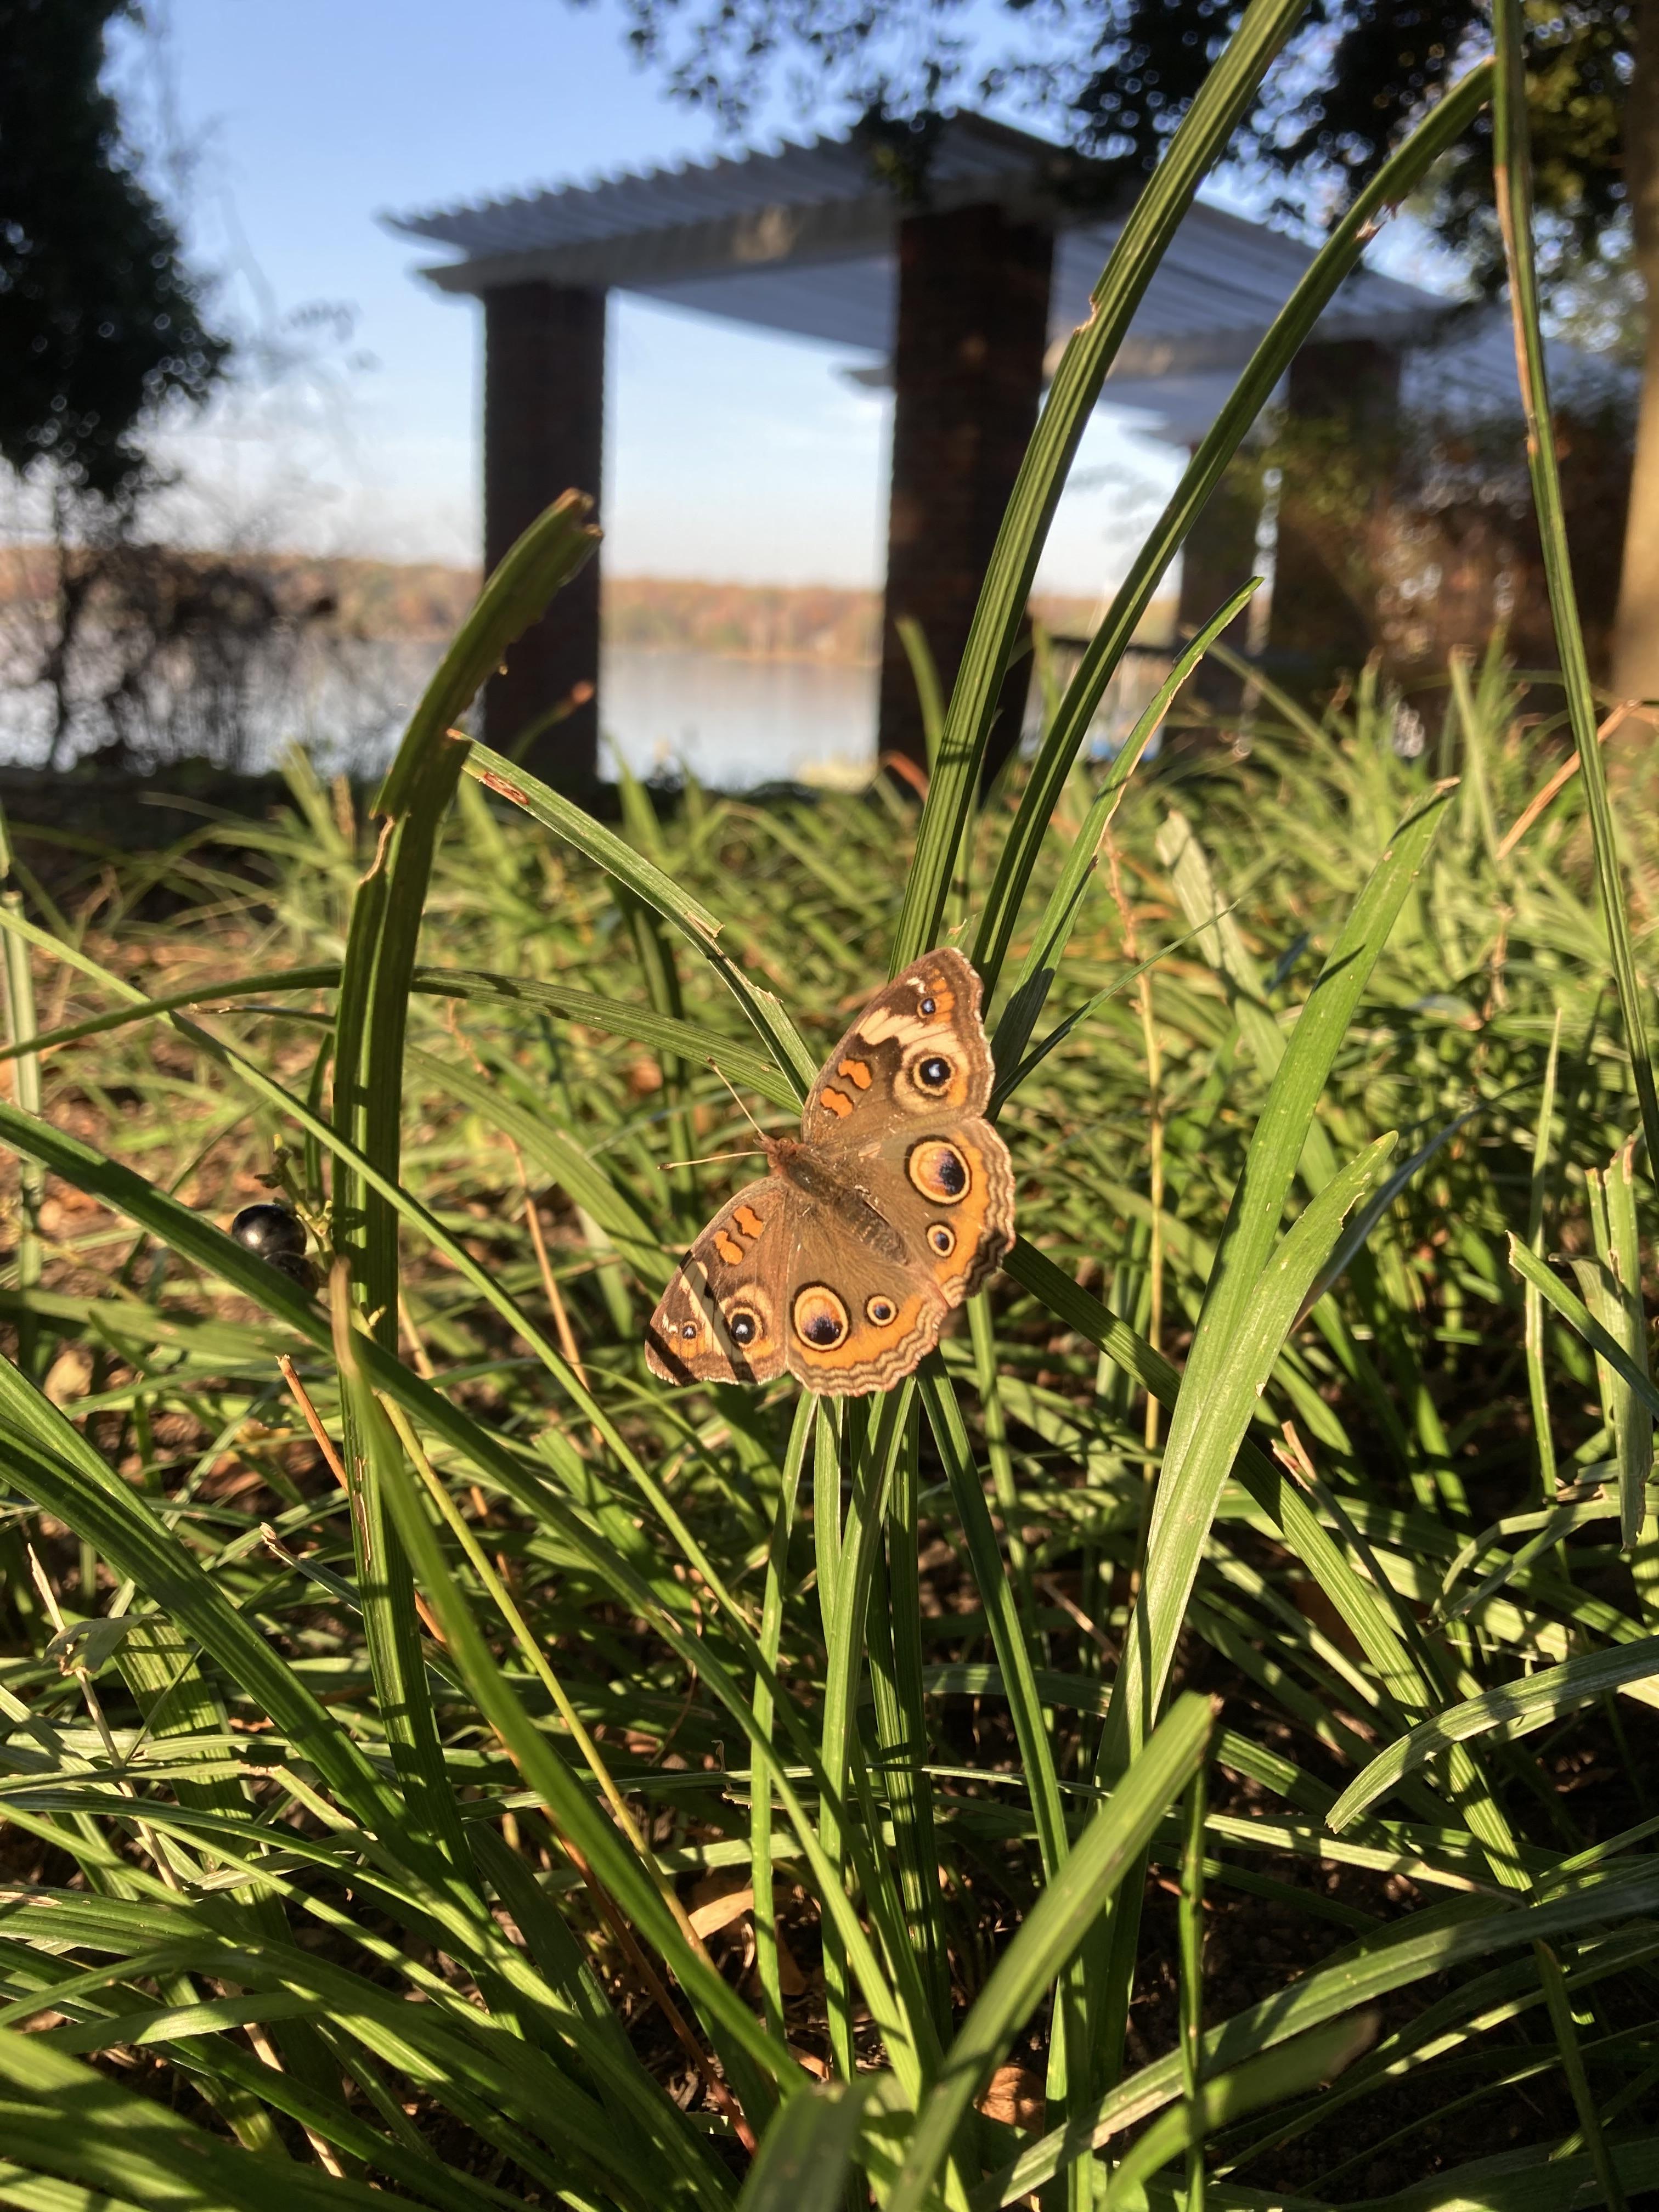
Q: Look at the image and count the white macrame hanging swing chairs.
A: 0